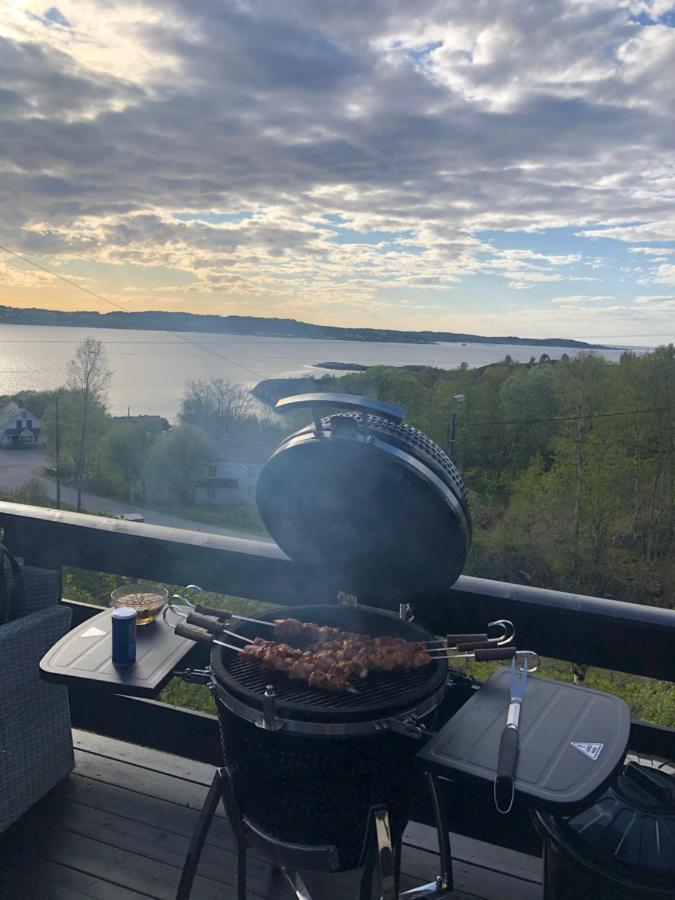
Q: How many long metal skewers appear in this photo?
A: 6